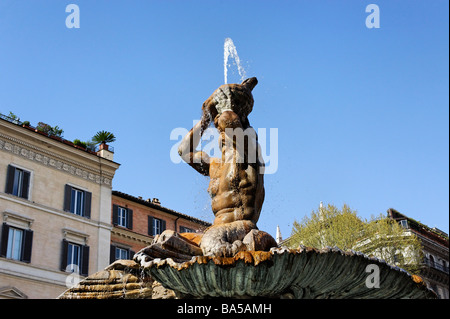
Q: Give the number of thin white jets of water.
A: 1